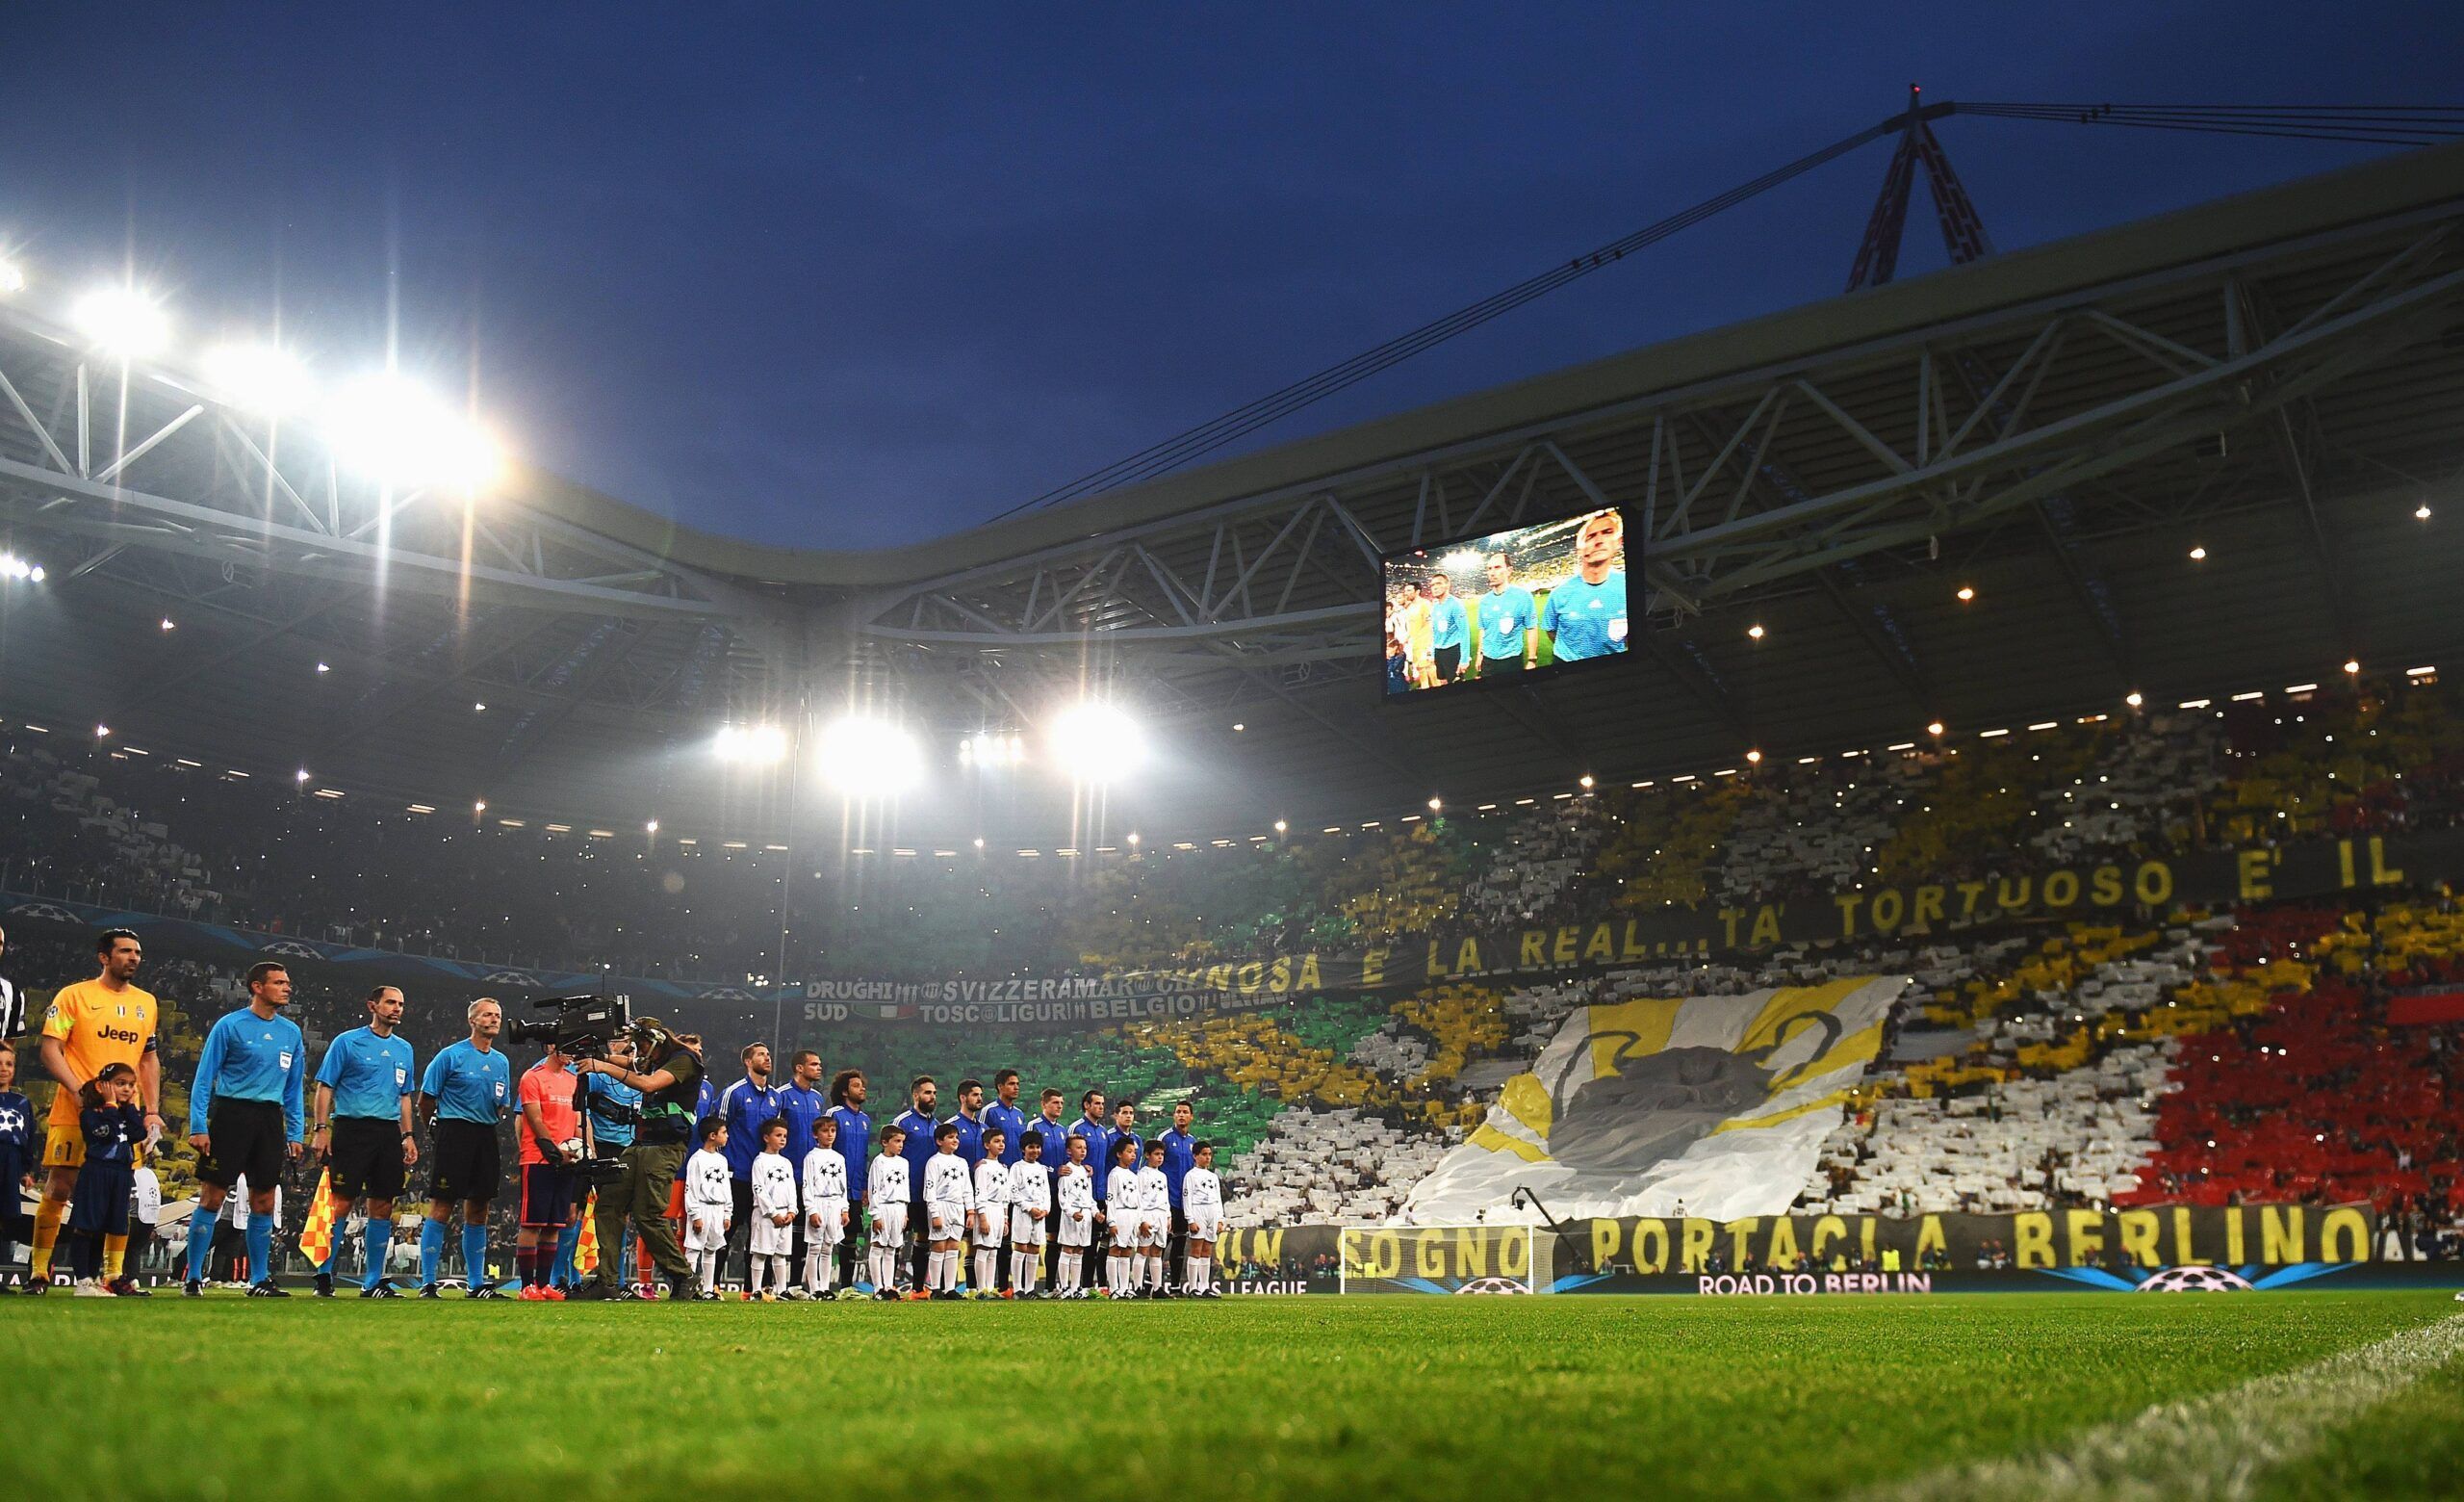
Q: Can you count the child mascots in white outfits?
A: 11